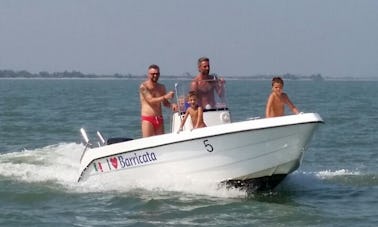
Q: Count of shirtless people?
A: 4